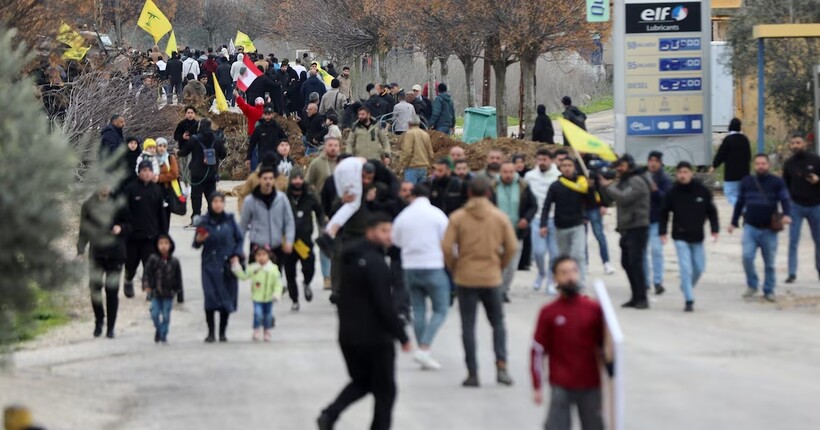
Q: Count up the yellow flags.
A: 8